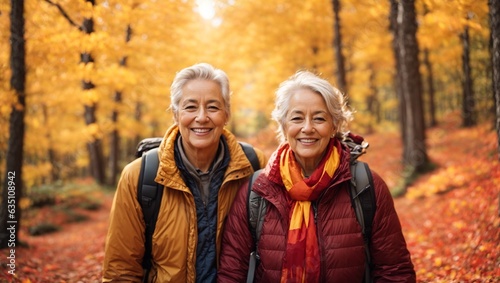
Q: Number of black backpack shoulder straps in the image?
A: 4